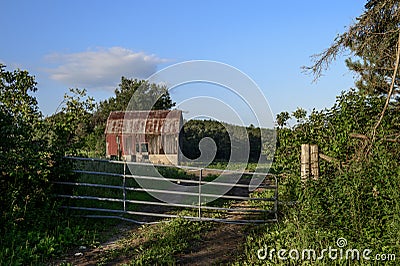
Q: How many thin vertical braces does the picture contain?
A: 2